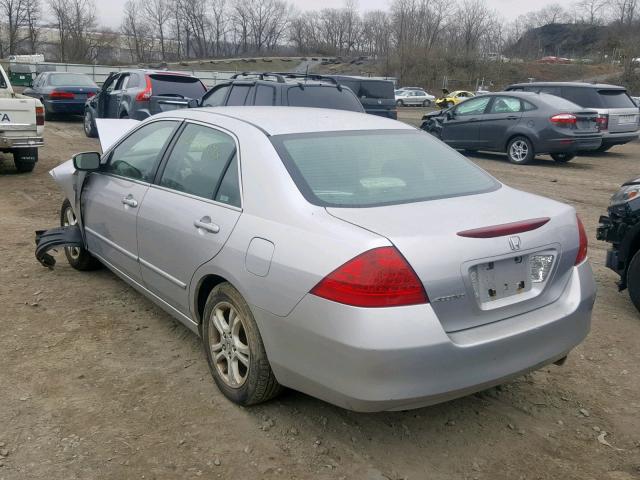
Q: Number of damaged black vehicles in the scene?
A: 2